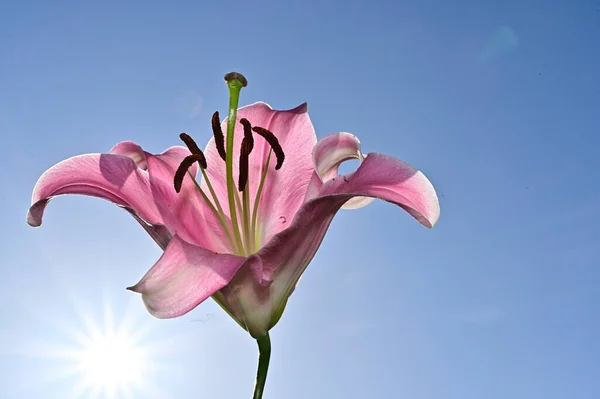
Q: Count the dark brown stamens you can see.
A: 6